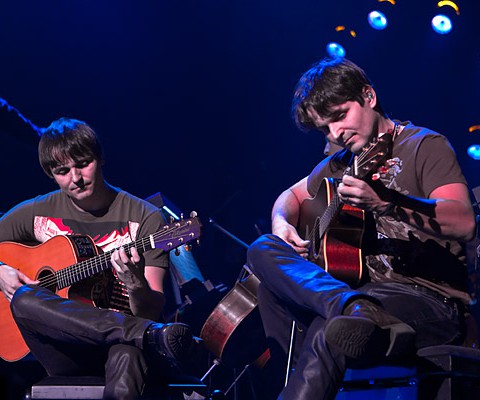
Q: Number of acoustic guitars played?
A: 2